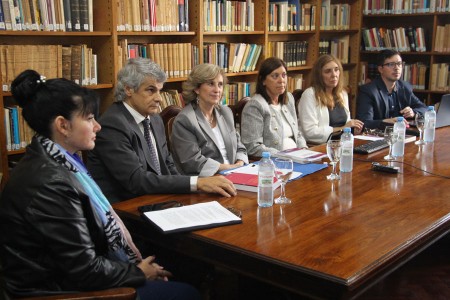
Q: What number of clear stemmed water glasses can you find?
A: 4